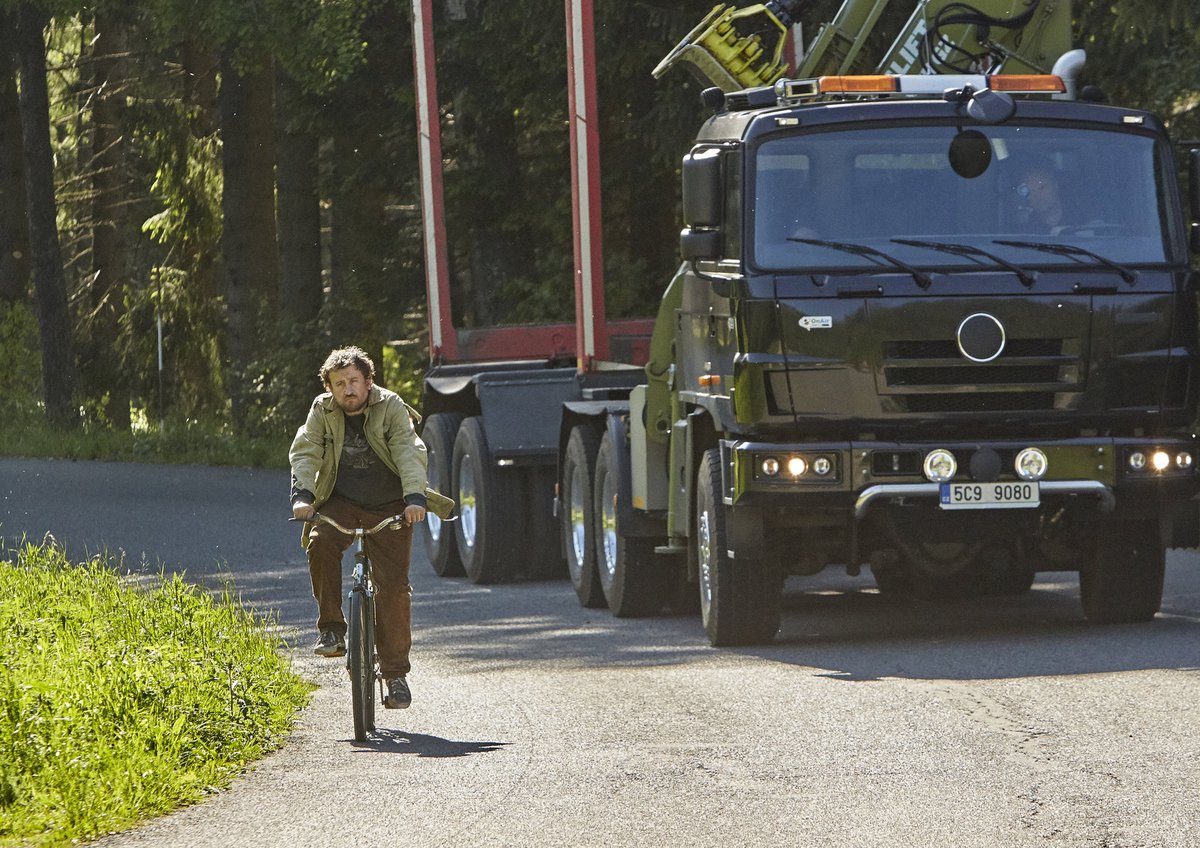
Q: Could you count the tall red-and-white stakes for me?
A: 2